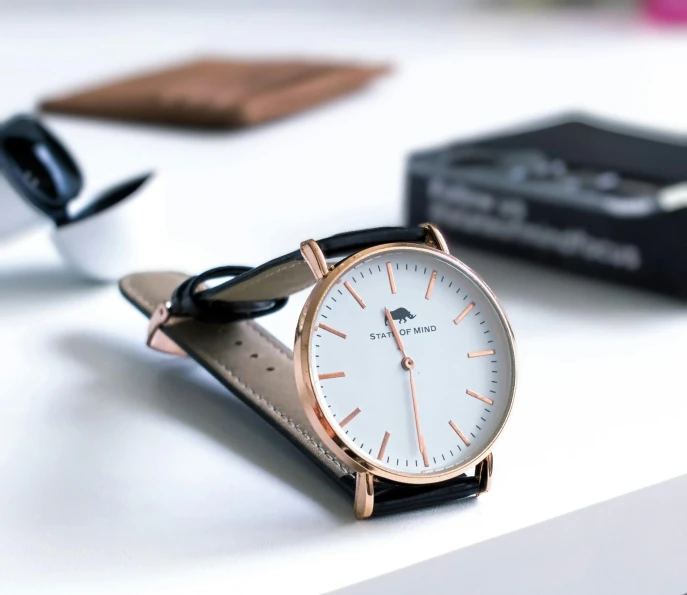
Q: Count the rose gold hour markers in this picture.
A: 12